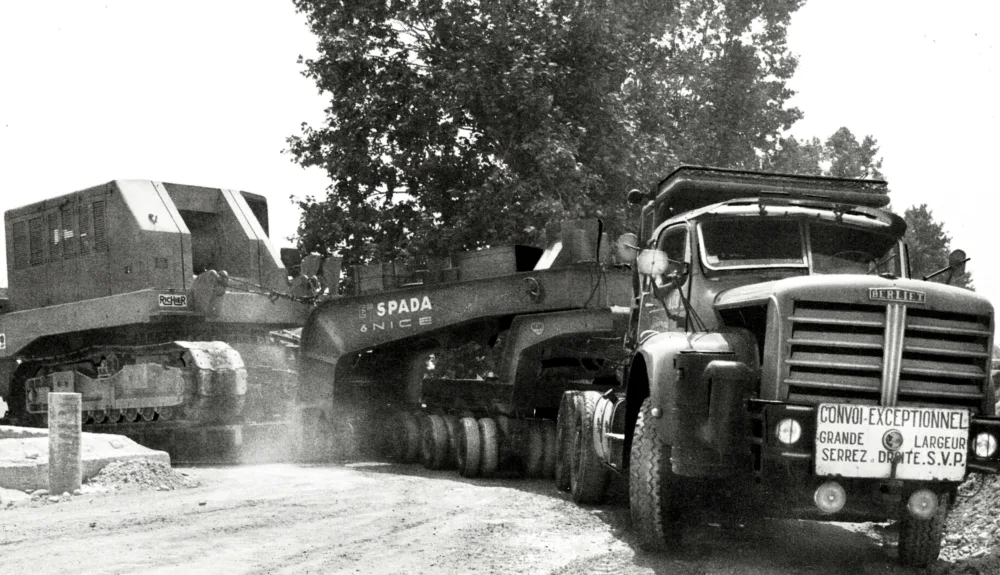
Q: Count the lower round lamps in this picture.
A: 2